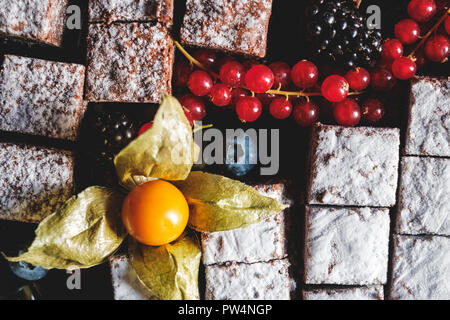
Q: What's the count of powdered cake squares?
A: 15